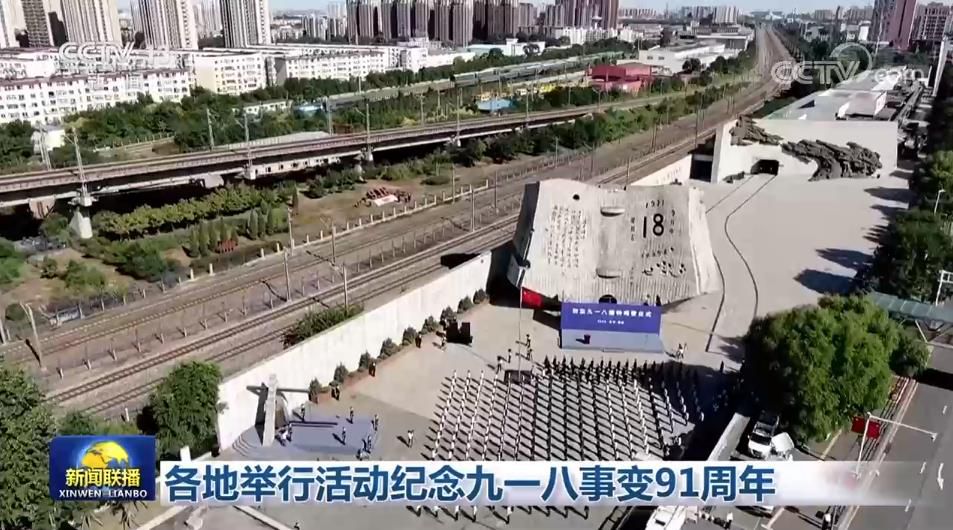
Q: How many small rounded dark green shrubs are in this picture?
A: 9